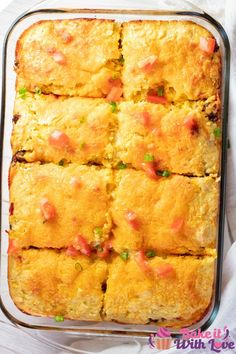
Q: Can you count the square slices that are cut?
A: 8